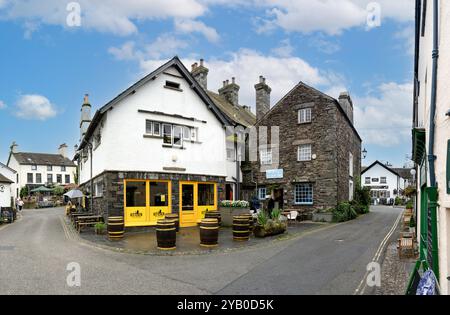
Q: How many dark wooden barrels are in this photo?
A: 7